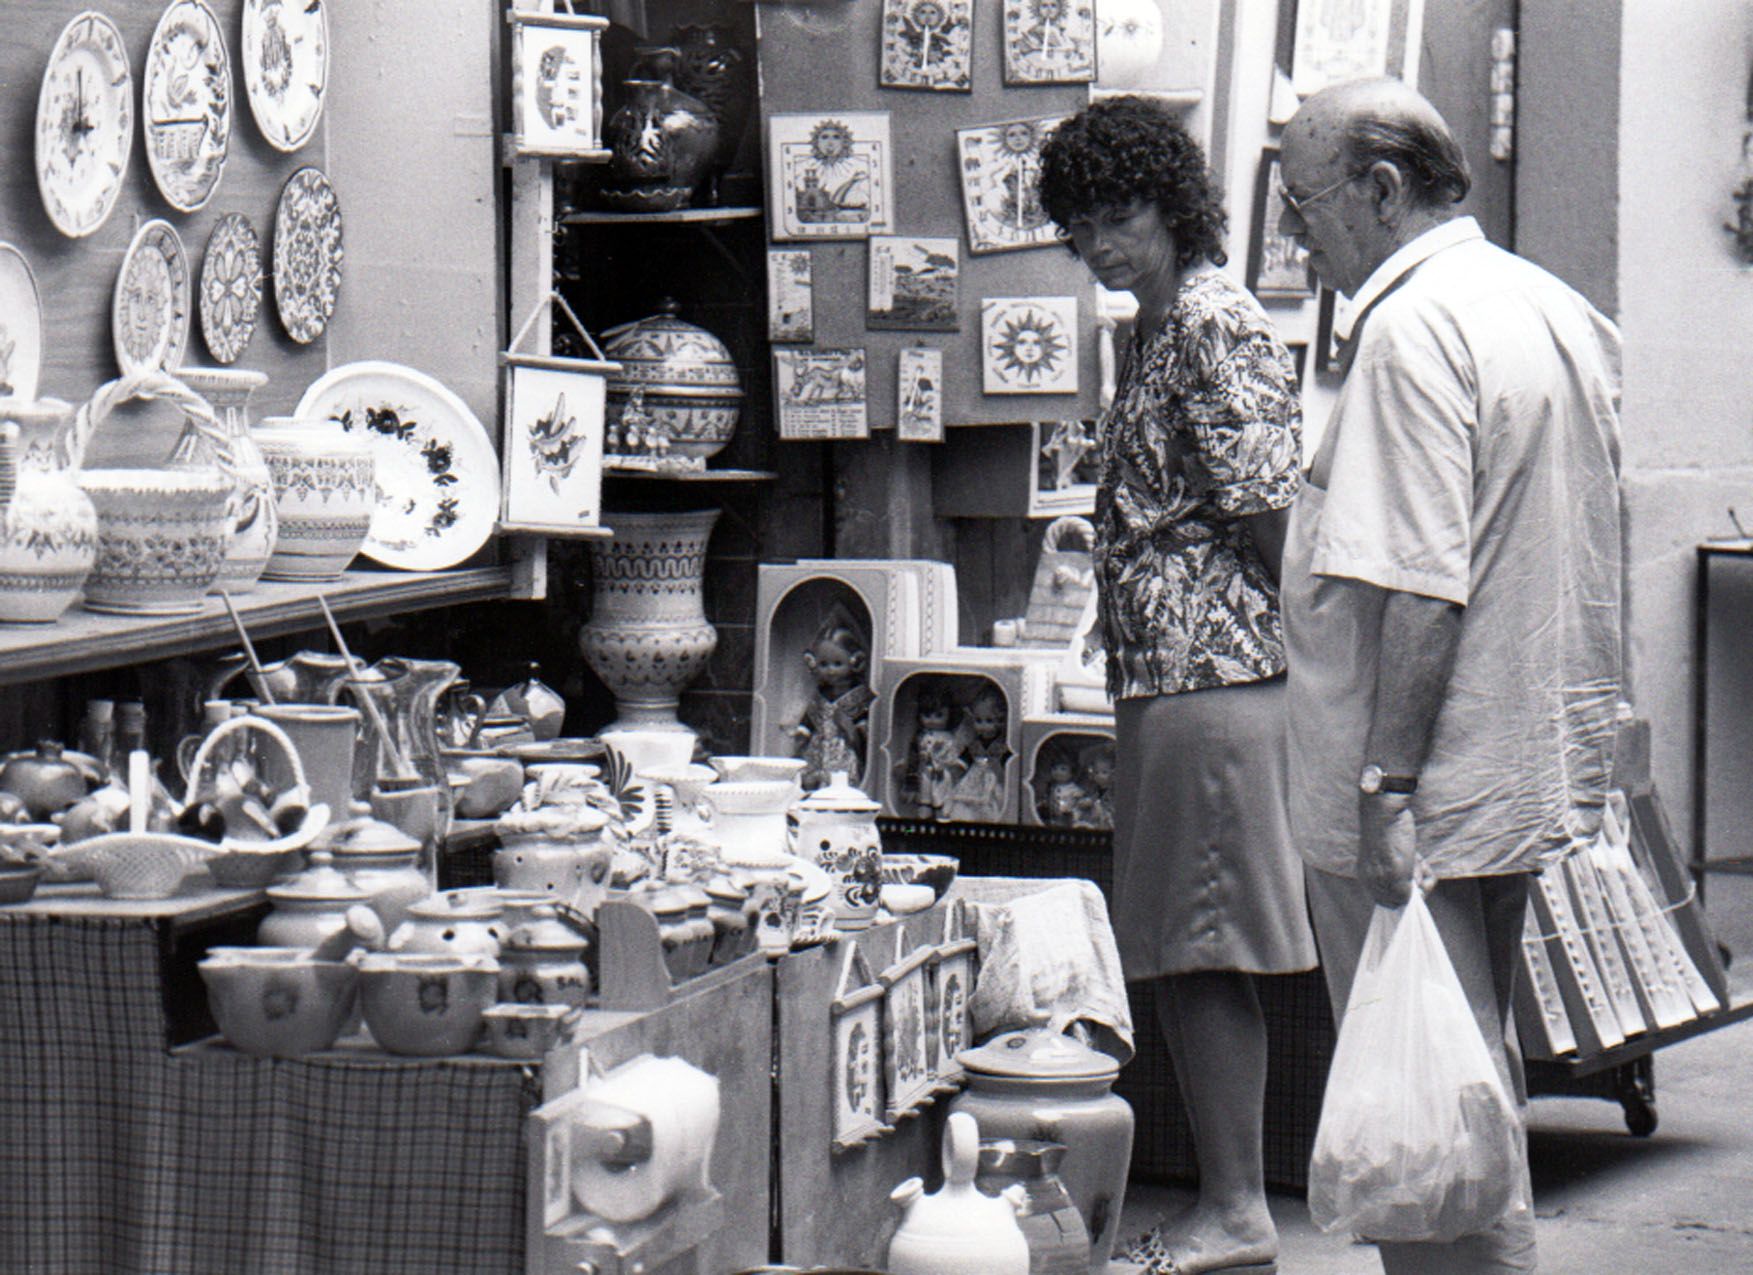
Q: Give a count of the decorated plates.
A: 8